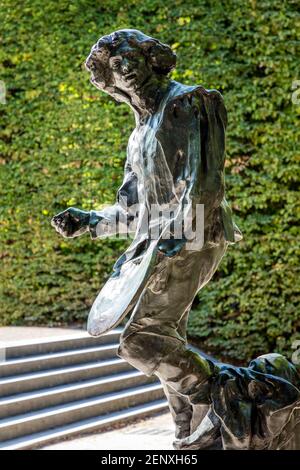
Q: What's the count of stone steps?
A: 6